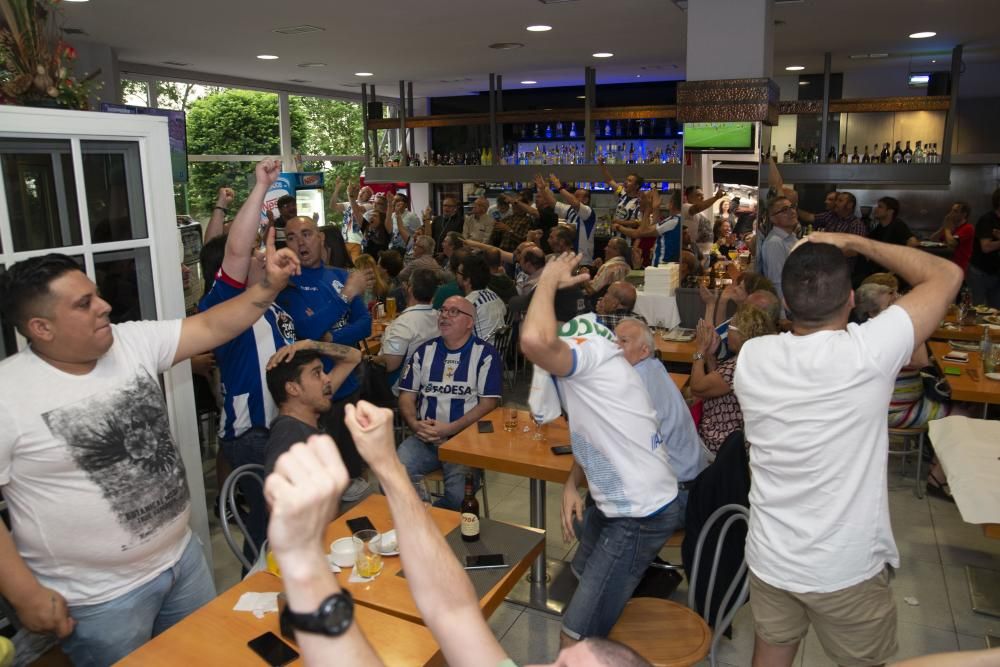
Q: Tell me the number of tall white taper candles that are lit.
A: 0